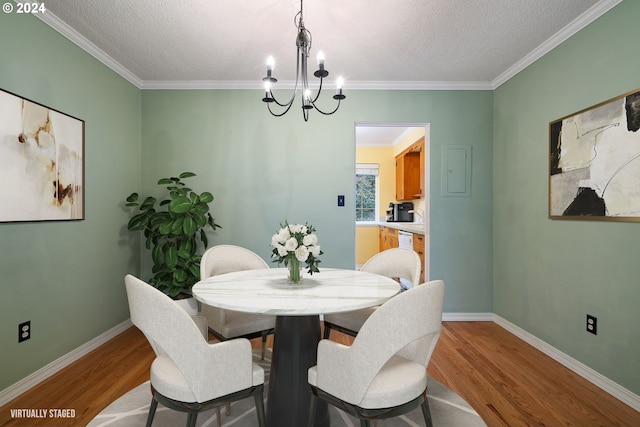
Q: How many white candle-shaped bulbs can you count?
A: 5